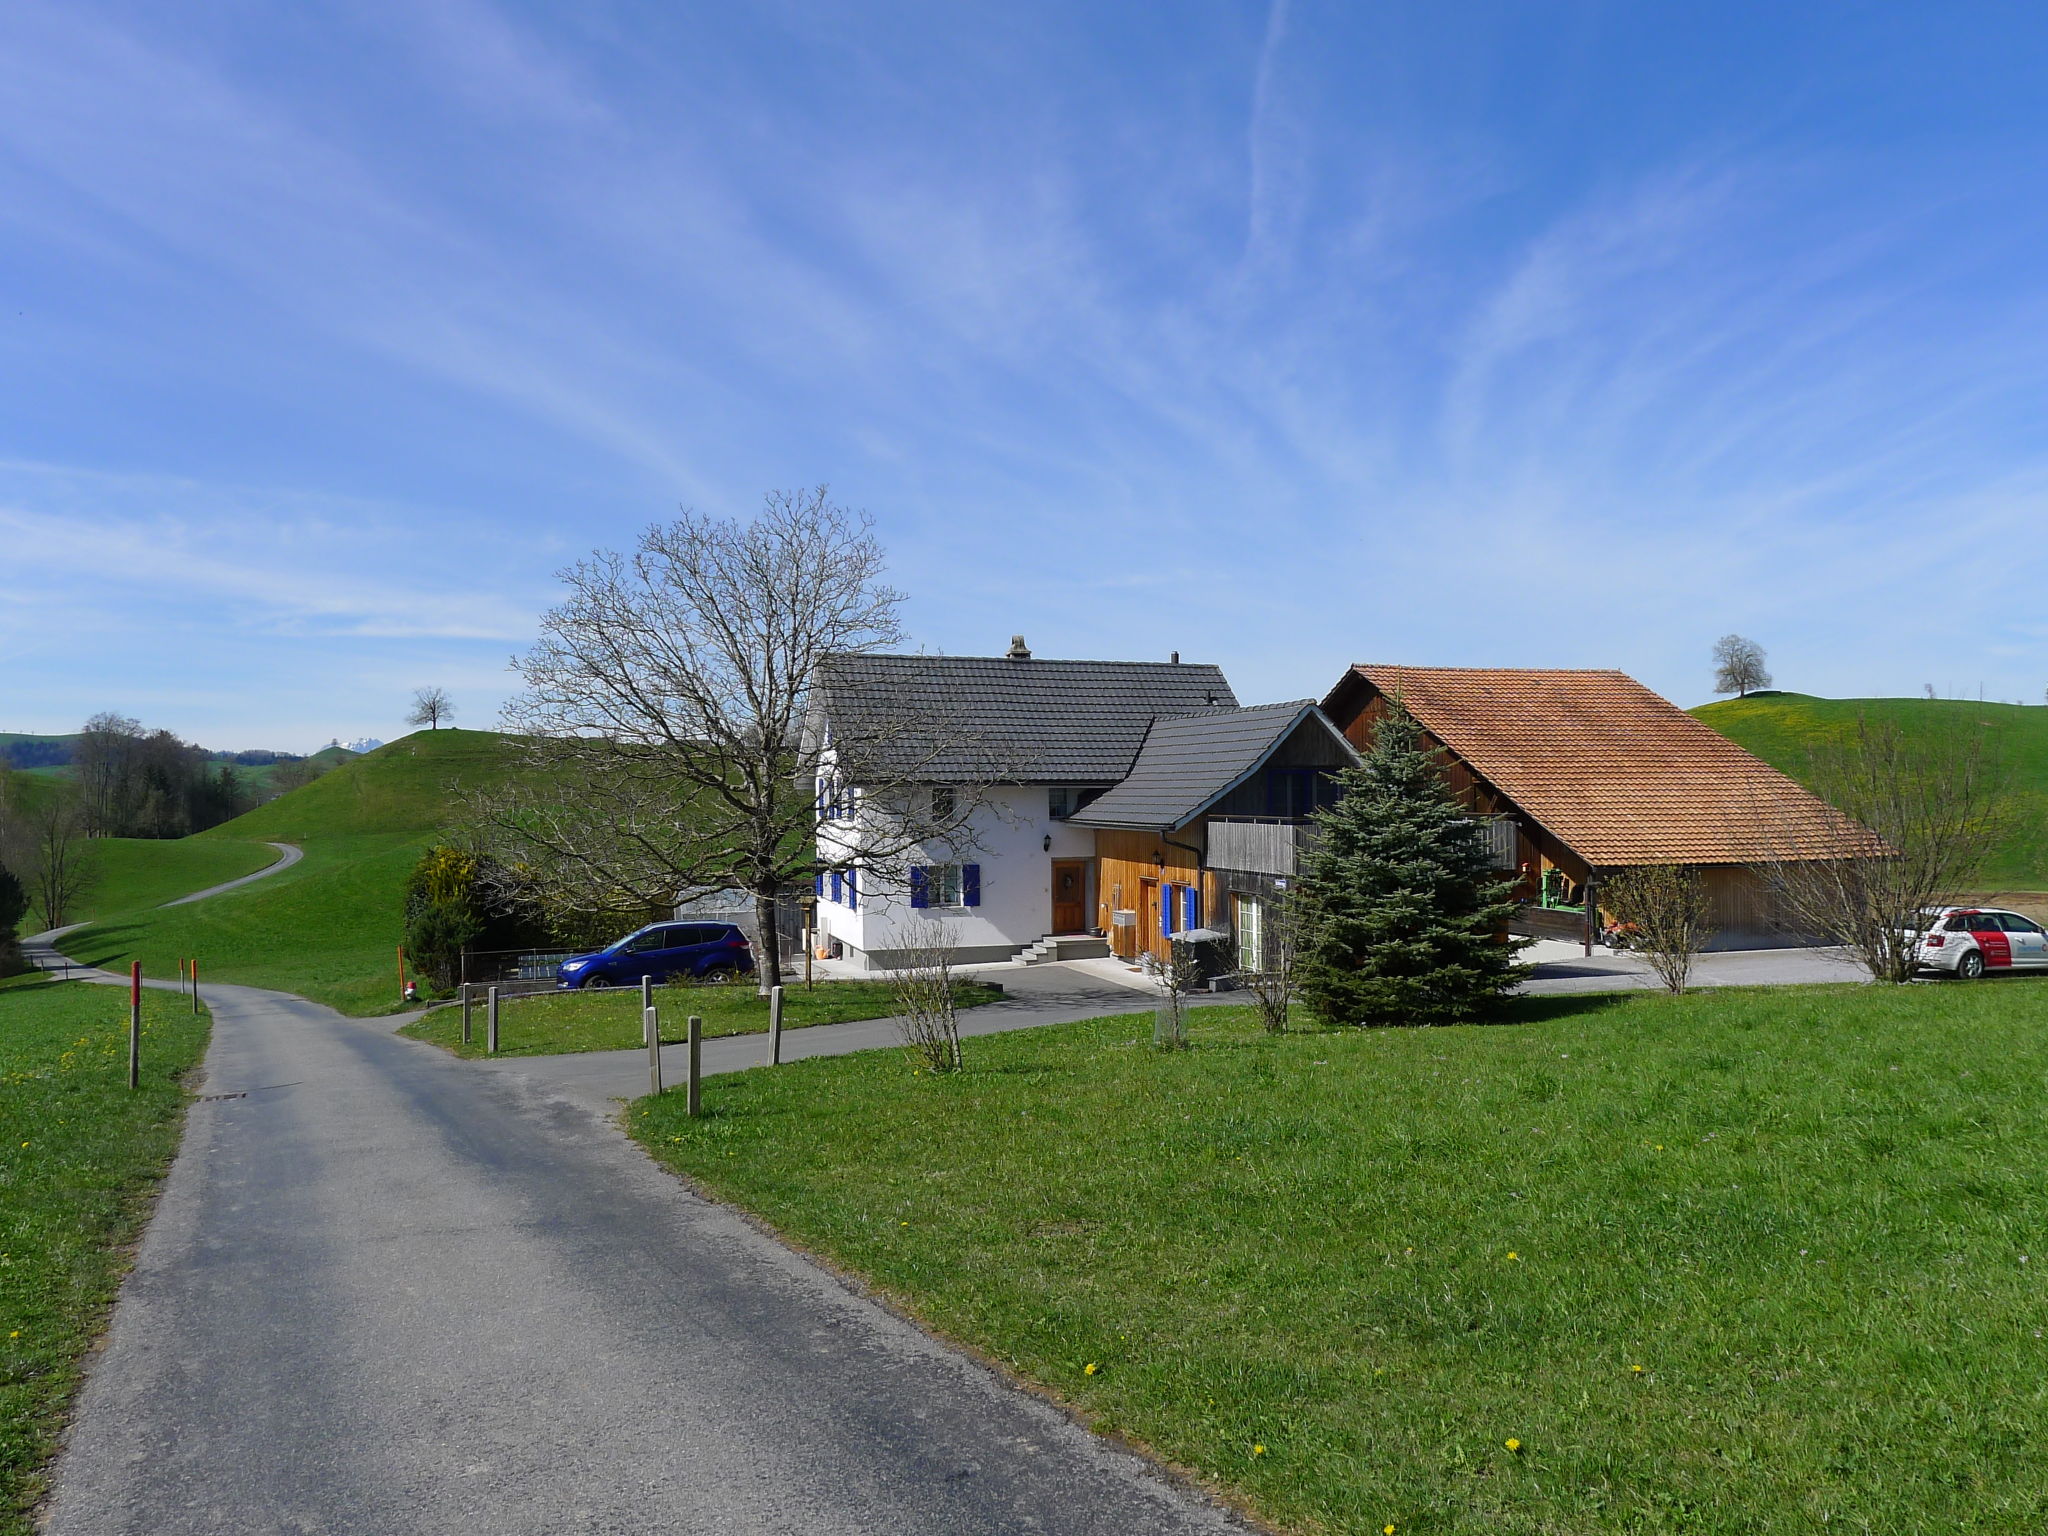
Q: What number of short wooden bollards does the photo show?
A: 6